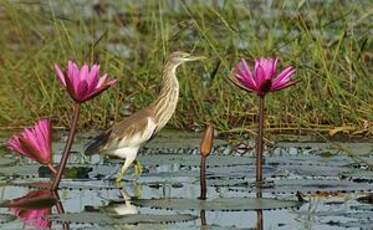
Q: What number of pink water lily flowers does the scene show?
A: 3